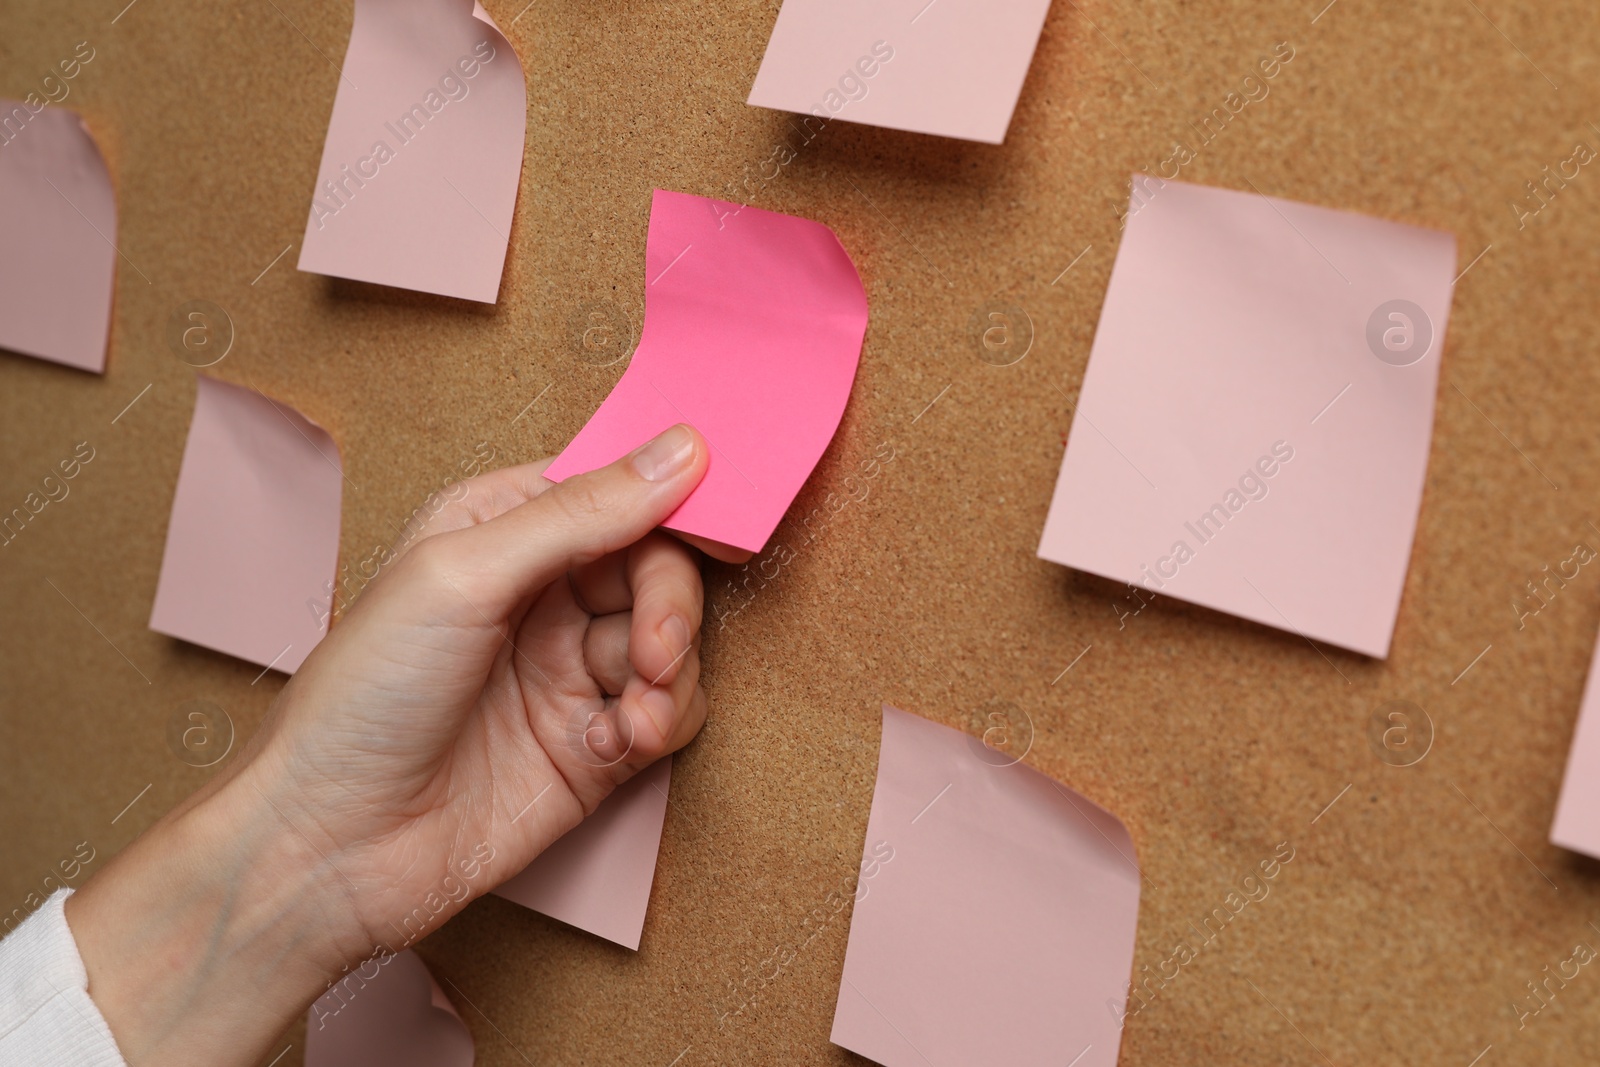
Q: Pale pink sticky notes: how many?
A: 9